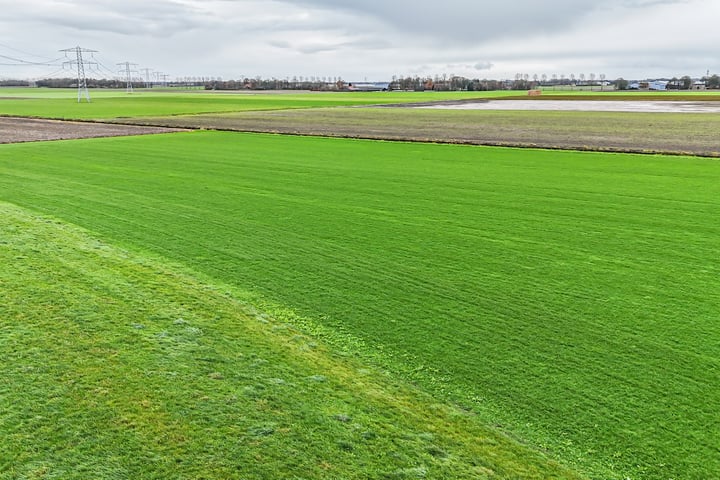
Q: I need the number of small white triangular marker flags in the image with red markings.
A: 0